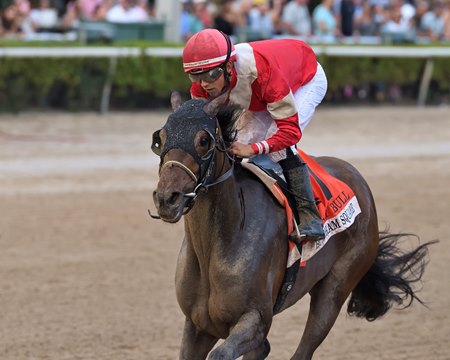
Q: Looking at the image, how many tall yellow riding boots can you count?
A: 0